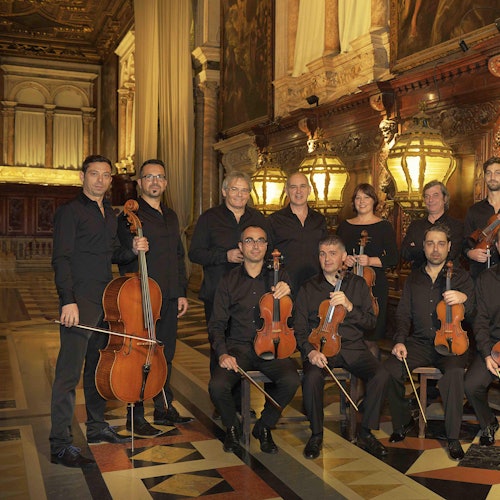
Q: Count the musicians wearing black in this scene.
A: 11